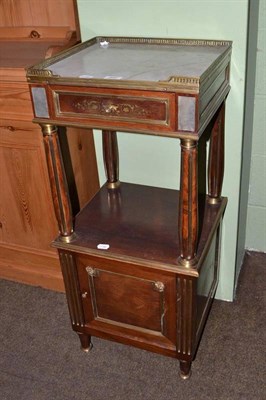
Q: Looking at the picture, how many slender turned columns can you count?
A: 4